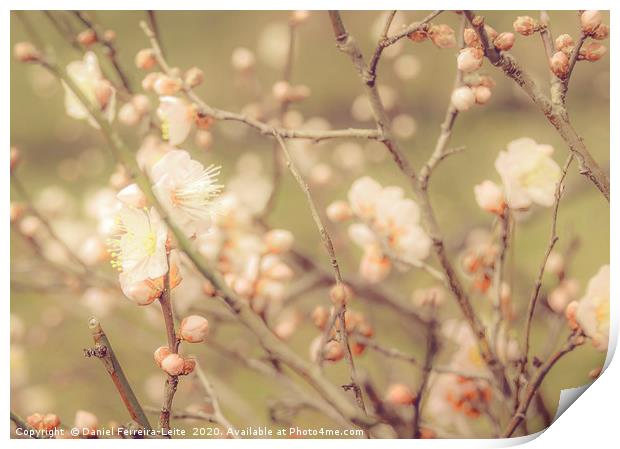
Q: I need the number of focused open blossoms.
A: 2